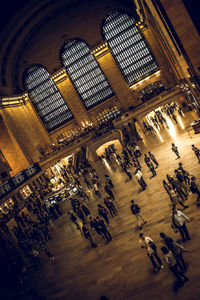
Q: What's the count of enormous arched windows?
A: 3